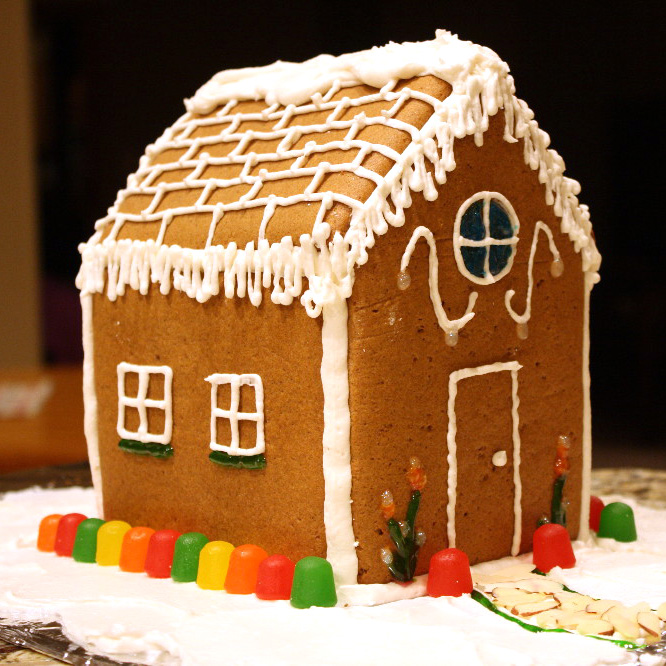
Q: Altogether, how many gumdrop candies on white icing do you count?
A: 15